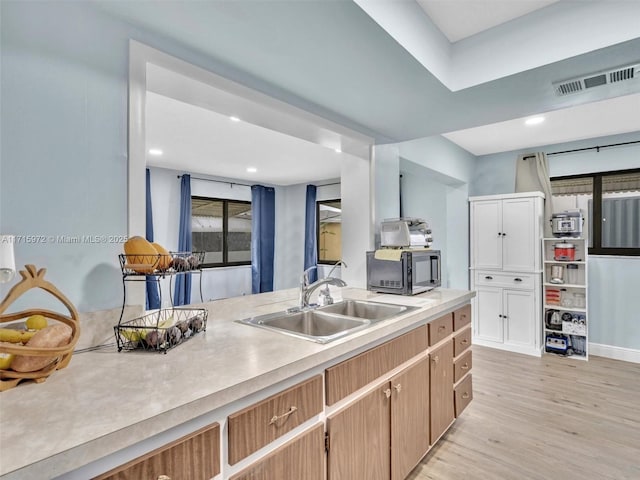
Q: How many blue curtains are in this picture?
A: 4